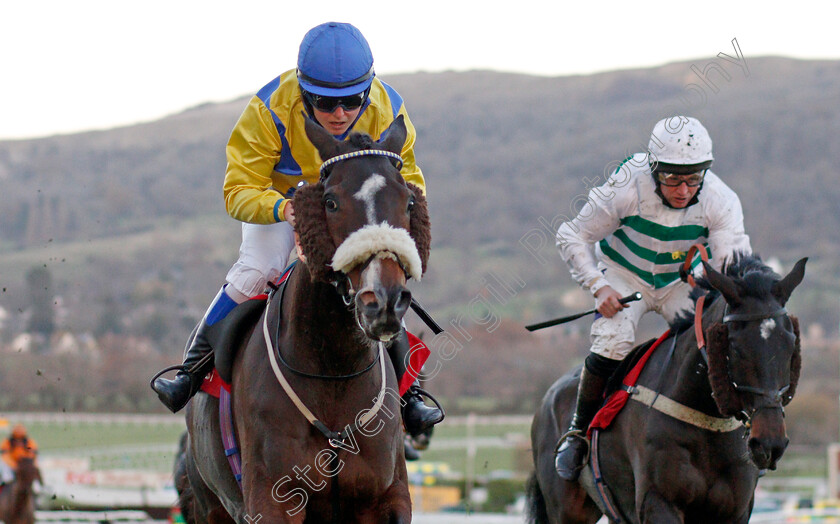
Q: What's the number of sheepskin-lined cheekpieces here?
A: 4